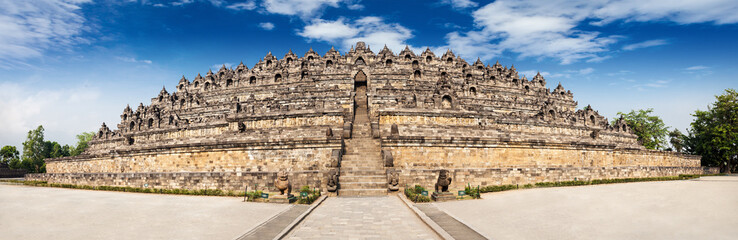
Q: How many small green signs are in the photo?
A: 4